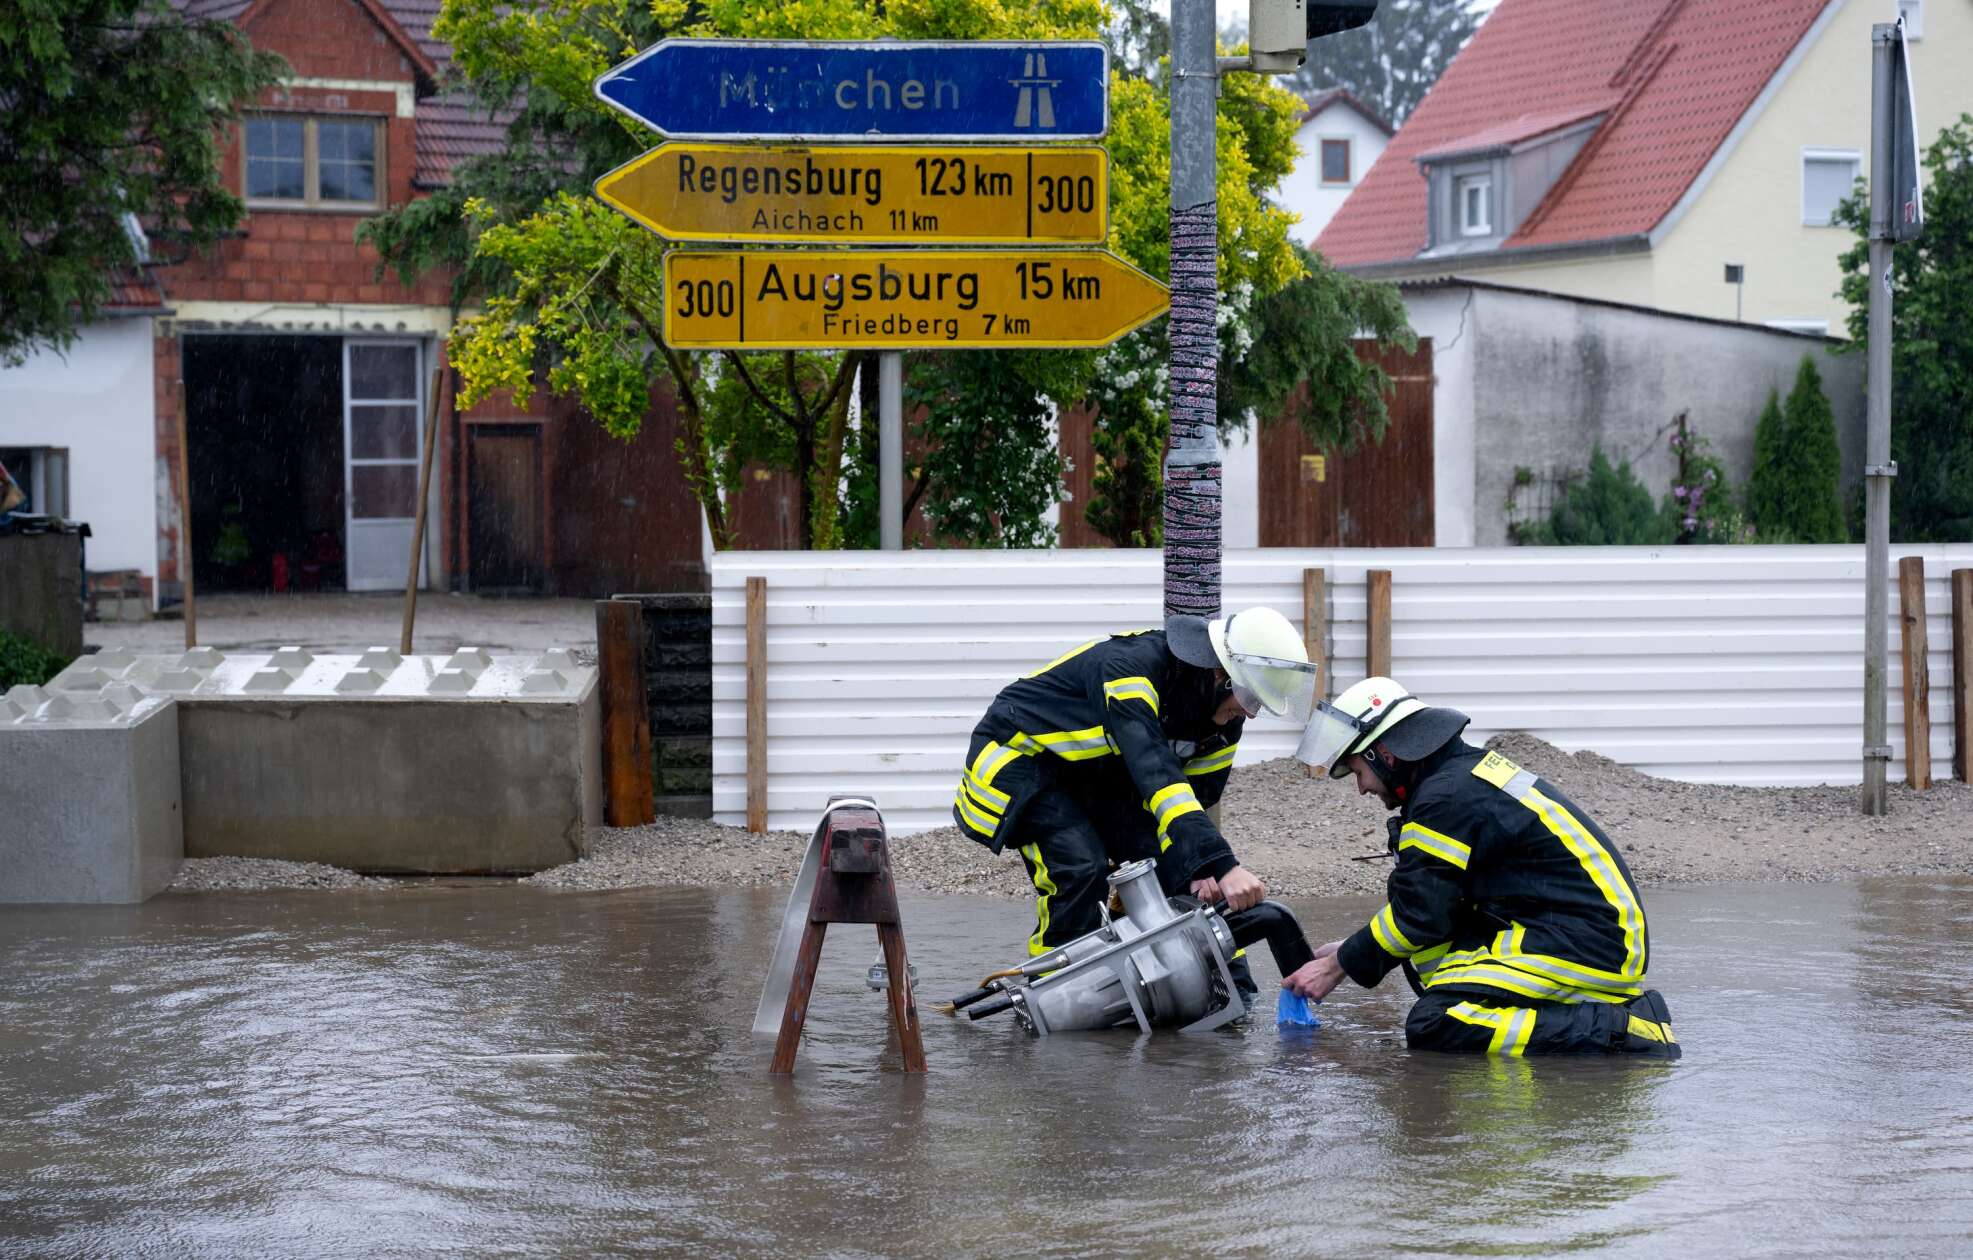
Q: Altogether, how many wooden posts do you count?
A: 8